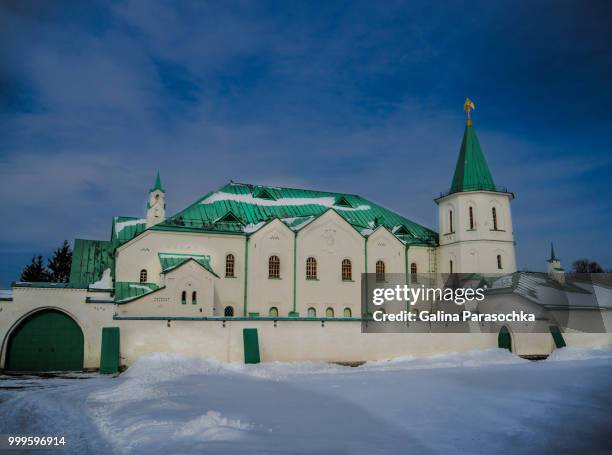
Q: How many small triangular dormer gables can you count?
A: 4